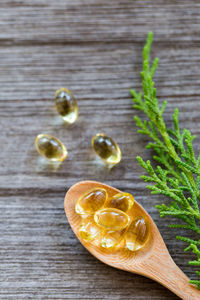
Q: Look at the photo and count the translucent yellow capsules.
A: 9